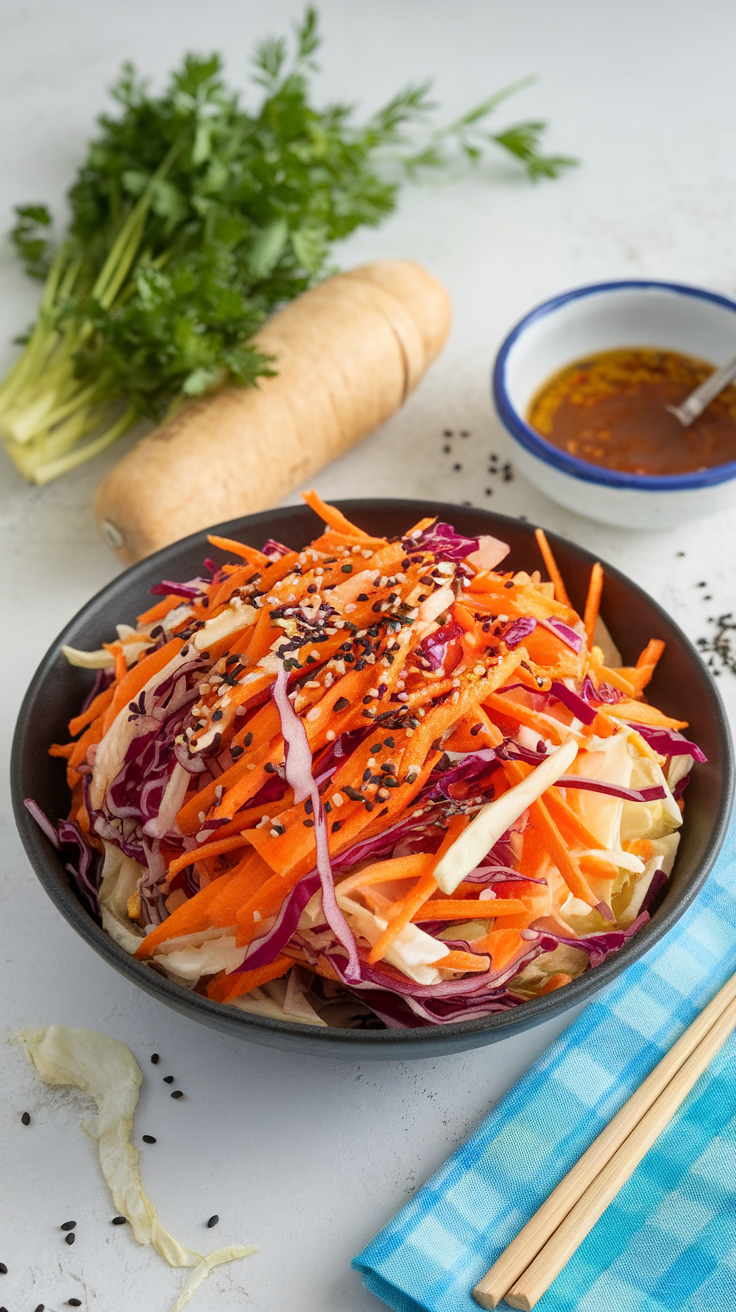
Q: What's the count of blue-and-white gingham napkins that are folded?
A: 1